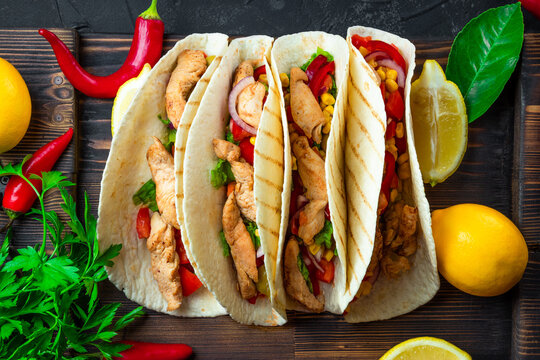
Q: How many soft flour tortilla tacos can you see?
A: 4